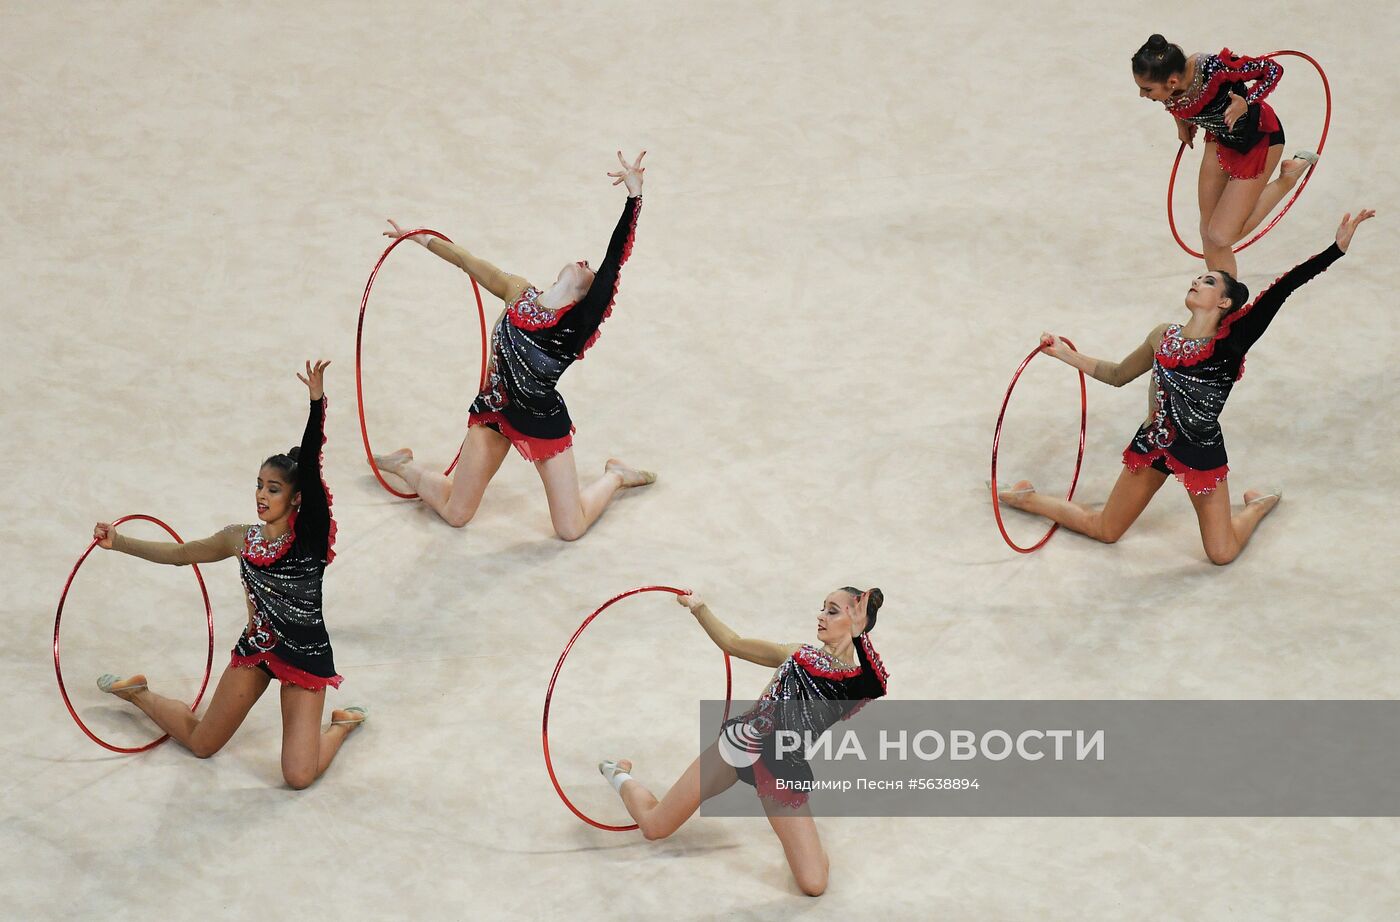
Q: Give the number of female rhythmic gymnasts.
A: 5